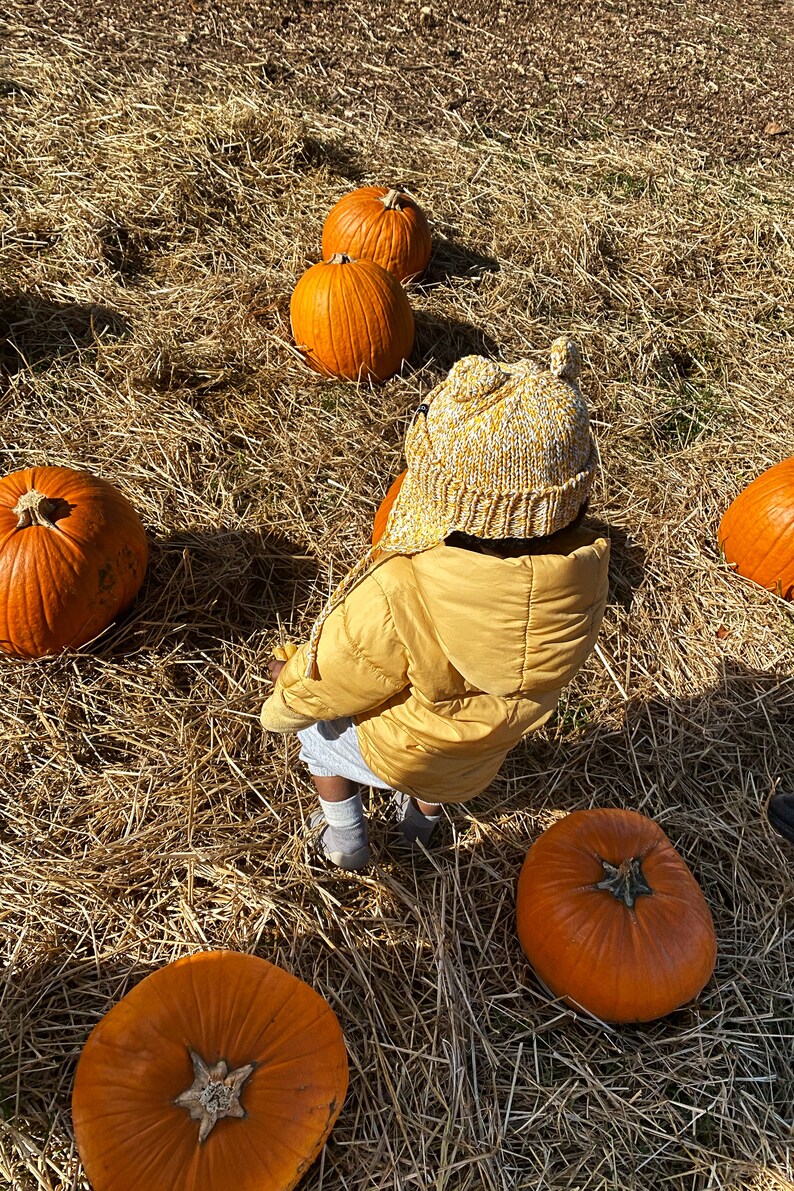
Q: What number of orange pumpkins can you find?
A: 7